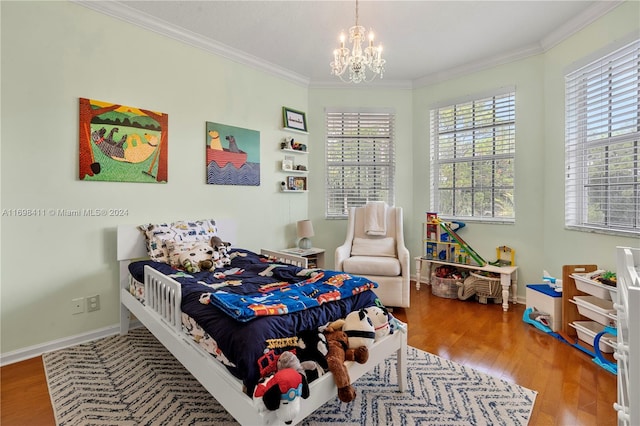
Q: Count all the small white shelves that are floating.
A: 4